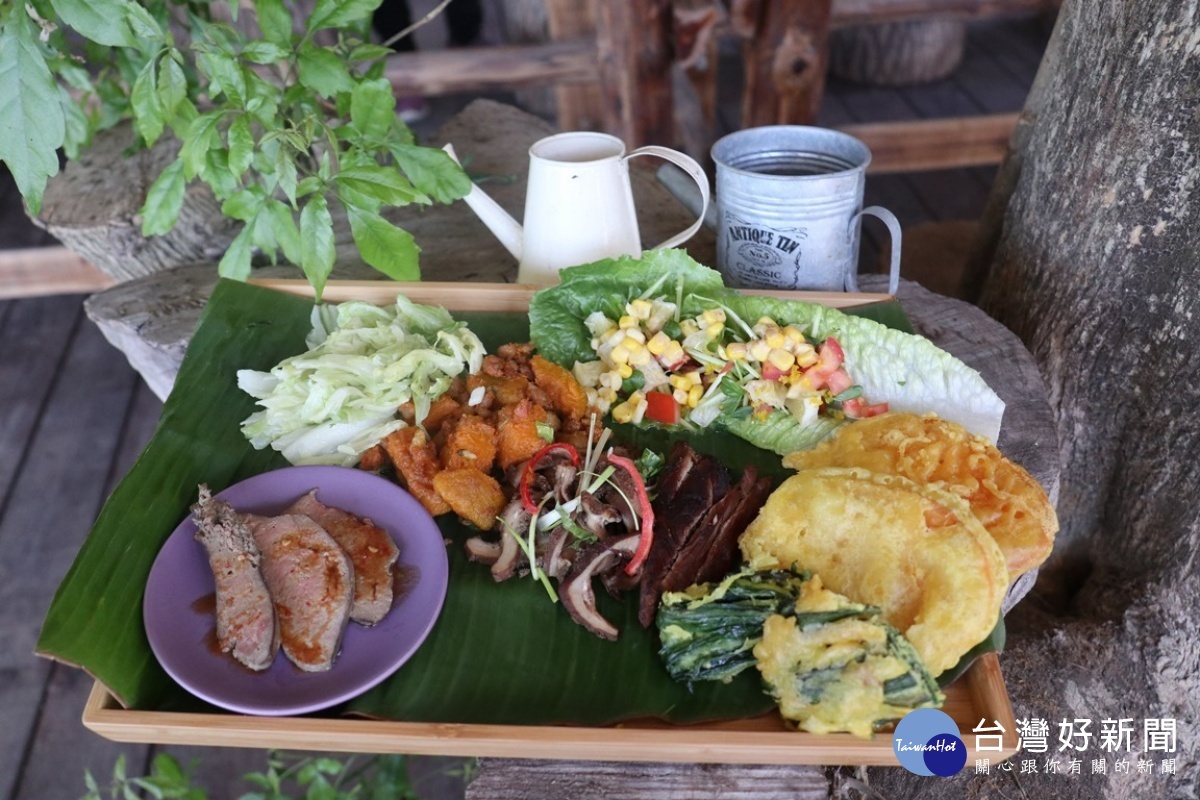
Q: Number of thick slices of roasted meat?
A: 3